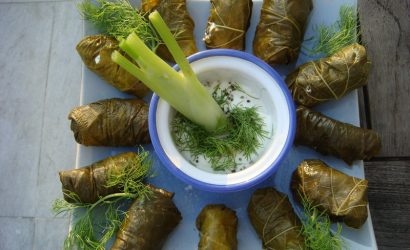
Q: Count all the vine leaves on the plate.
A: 12